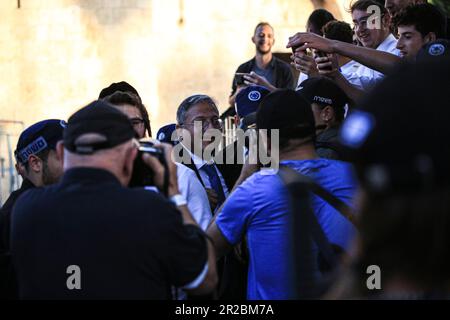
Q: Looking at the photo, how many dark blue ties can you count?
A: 1